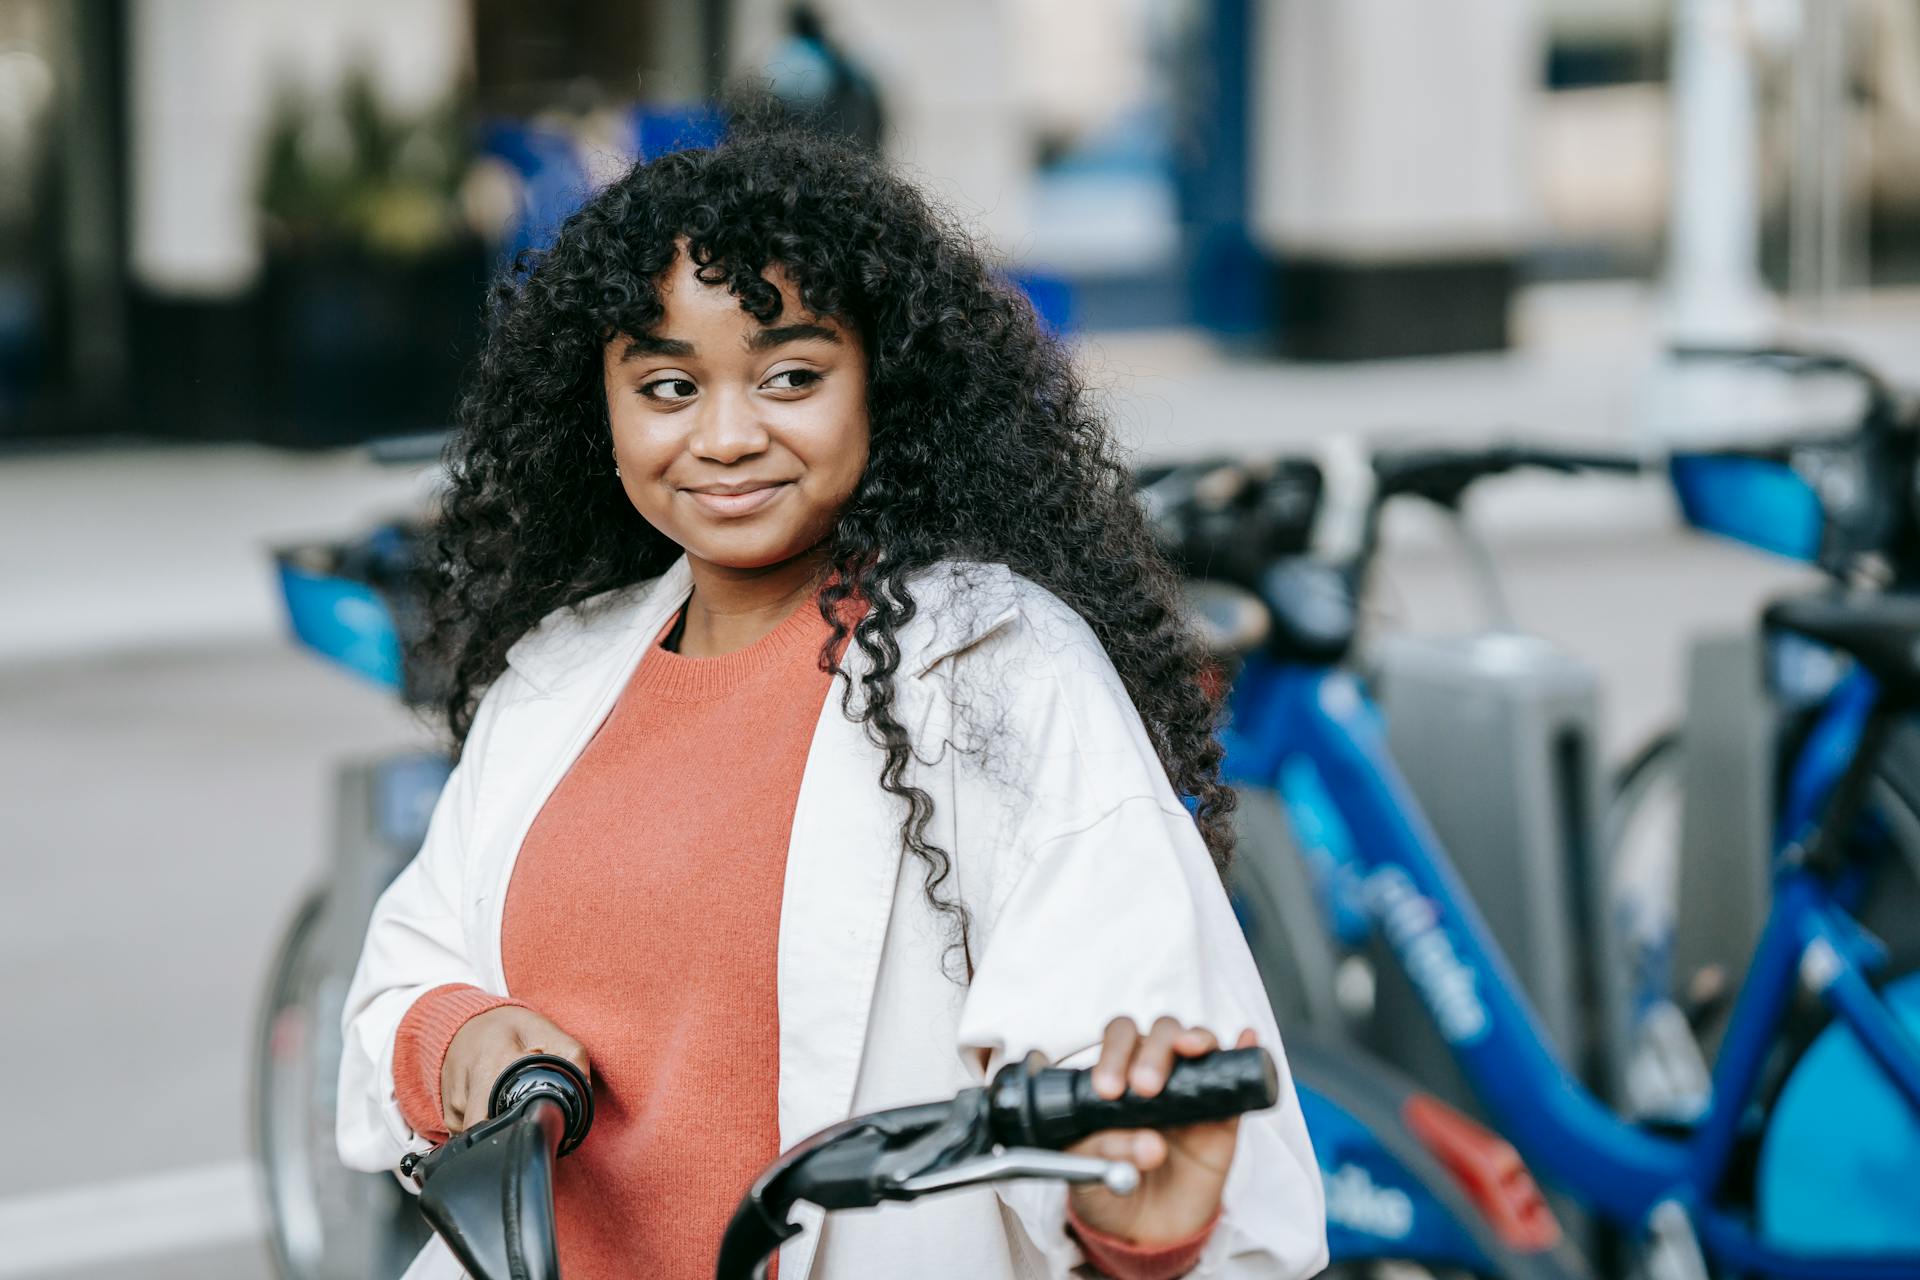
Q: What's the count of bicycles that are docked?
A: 3